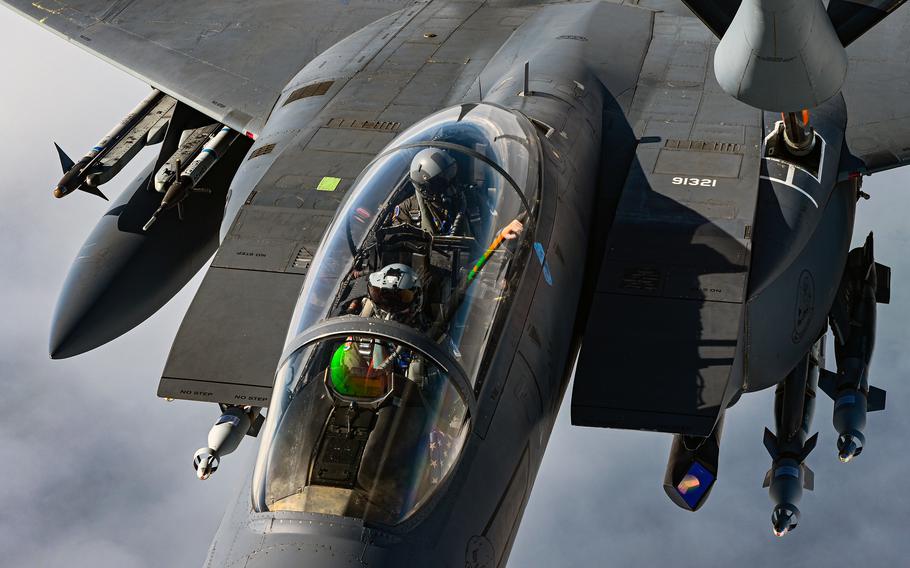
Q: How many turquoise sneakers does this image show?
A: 0